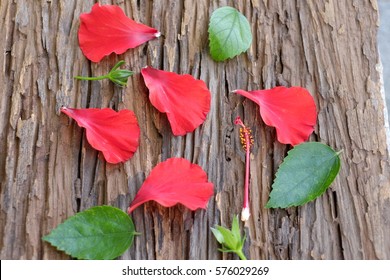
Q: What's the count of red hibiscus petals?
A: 5